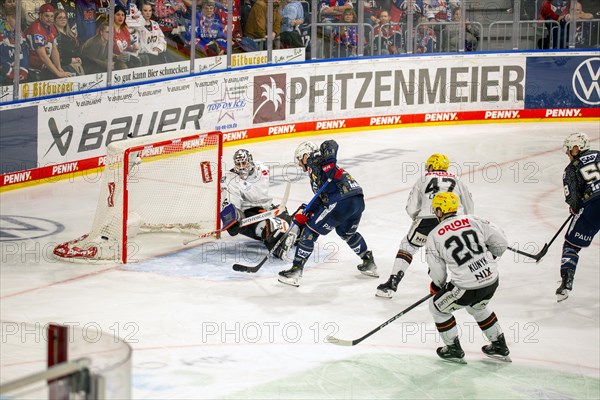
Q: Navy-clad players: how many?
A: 2